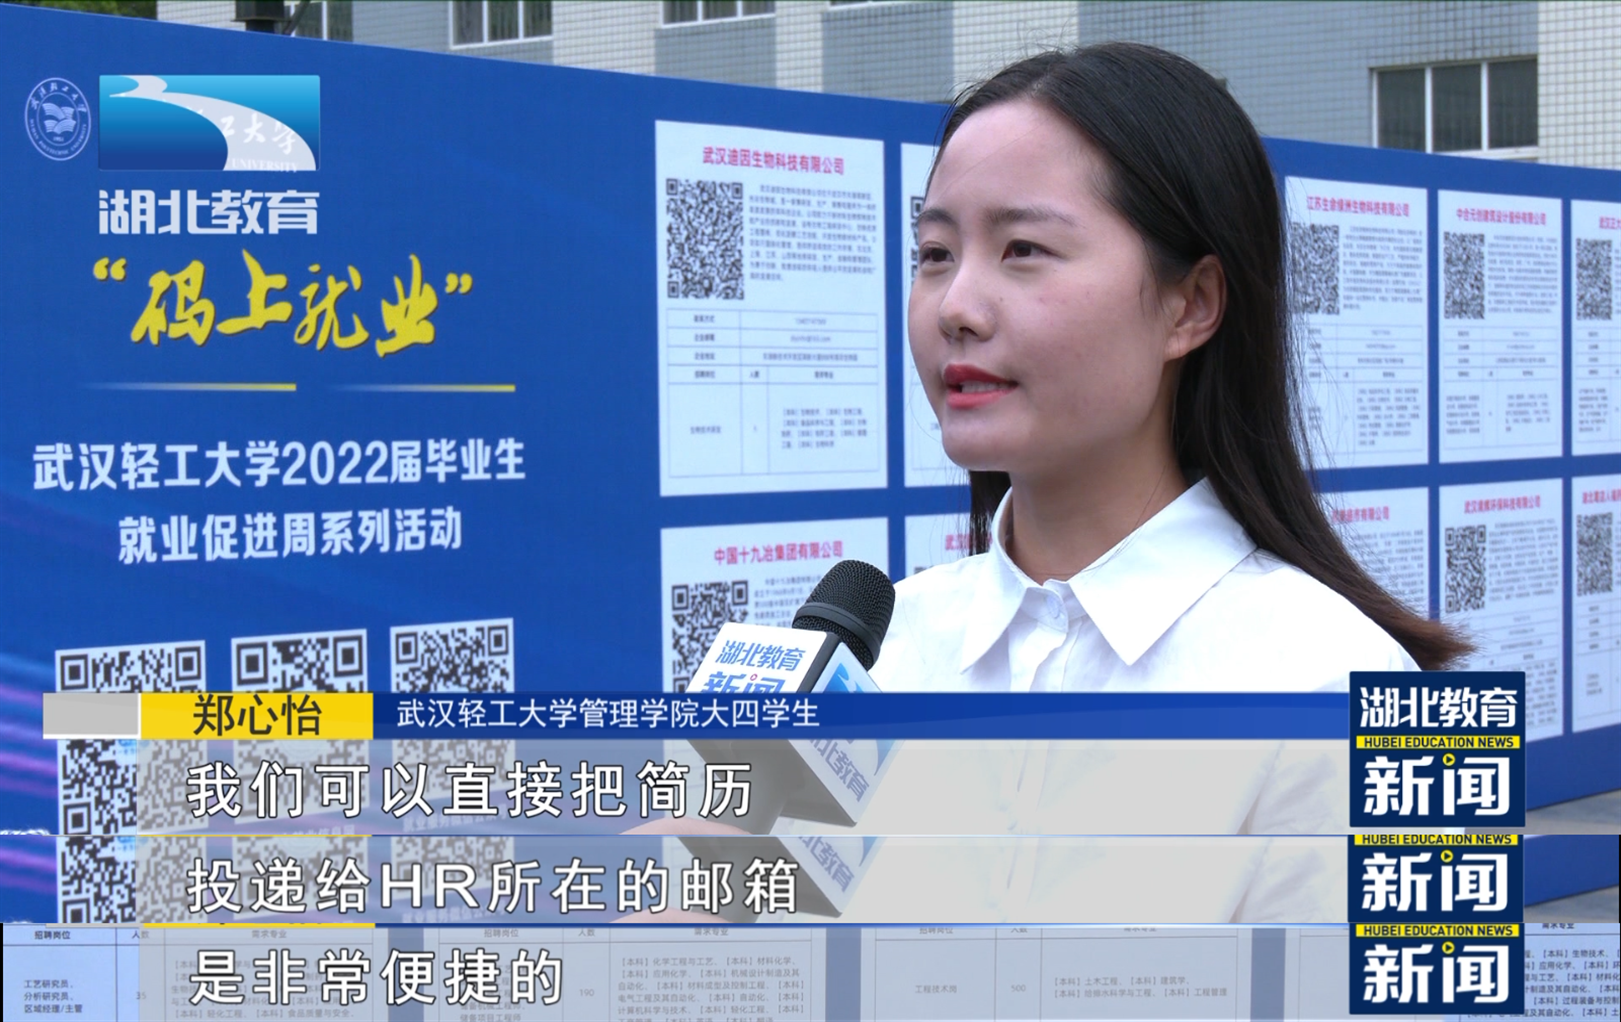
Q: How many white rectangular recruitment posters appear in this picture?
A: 10